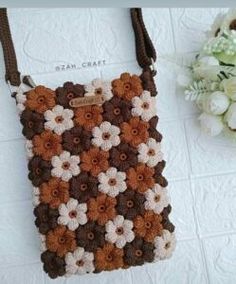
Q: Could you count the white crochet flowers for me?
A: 12